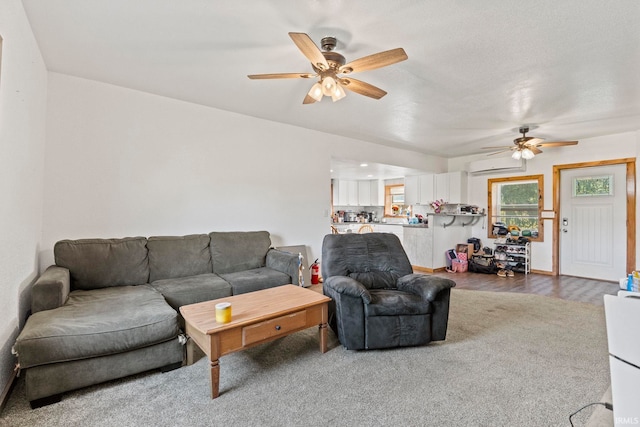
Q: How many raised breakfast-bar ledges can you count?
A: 1